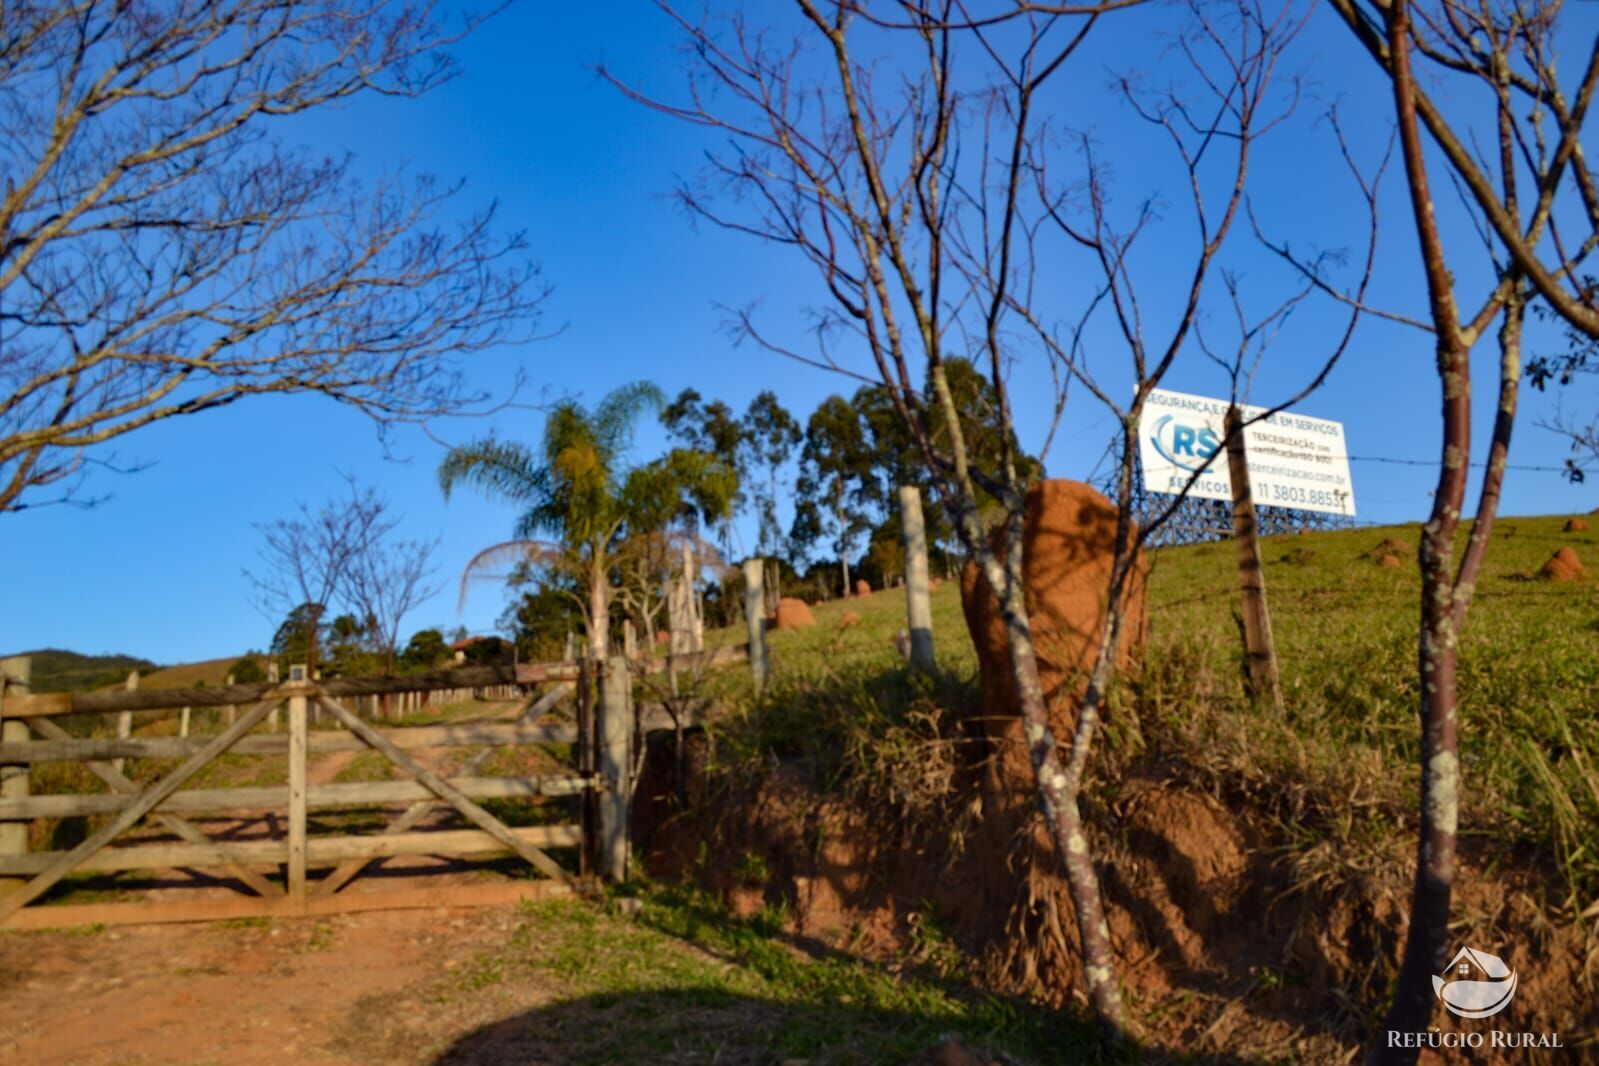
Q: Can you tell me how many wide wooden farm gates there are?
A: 1